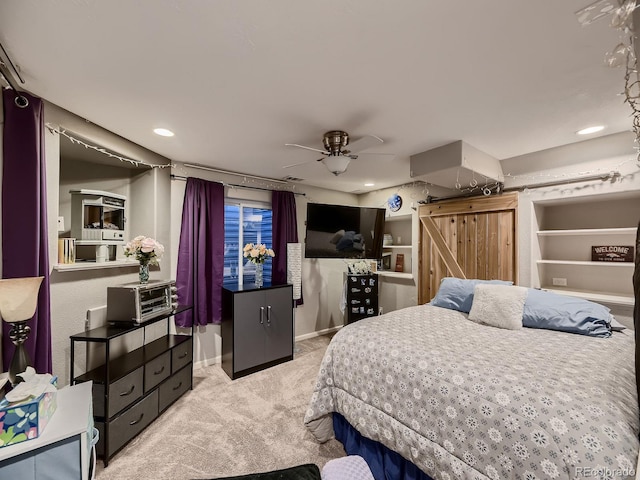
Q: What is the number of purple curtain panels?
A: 3